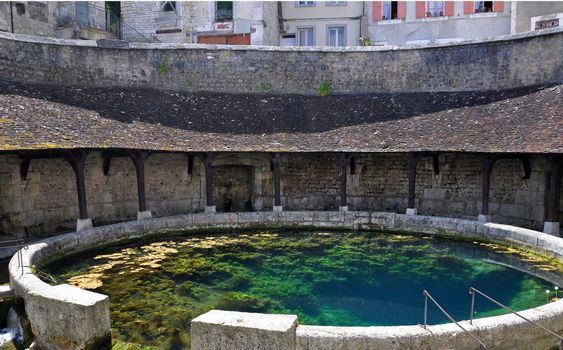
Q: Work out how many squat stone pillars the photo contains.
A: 8